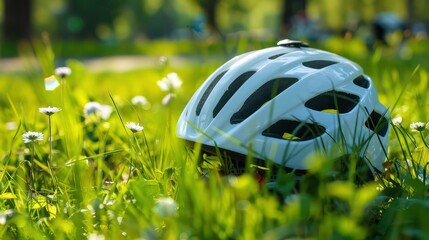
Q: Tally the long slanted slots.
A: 3